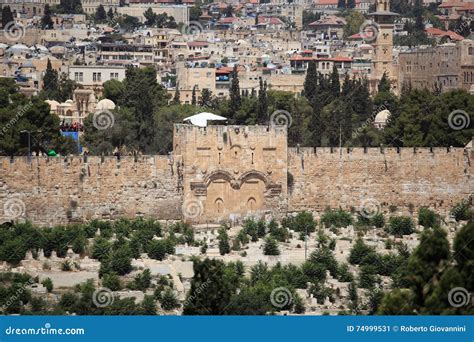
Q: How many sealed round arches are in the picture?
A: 2